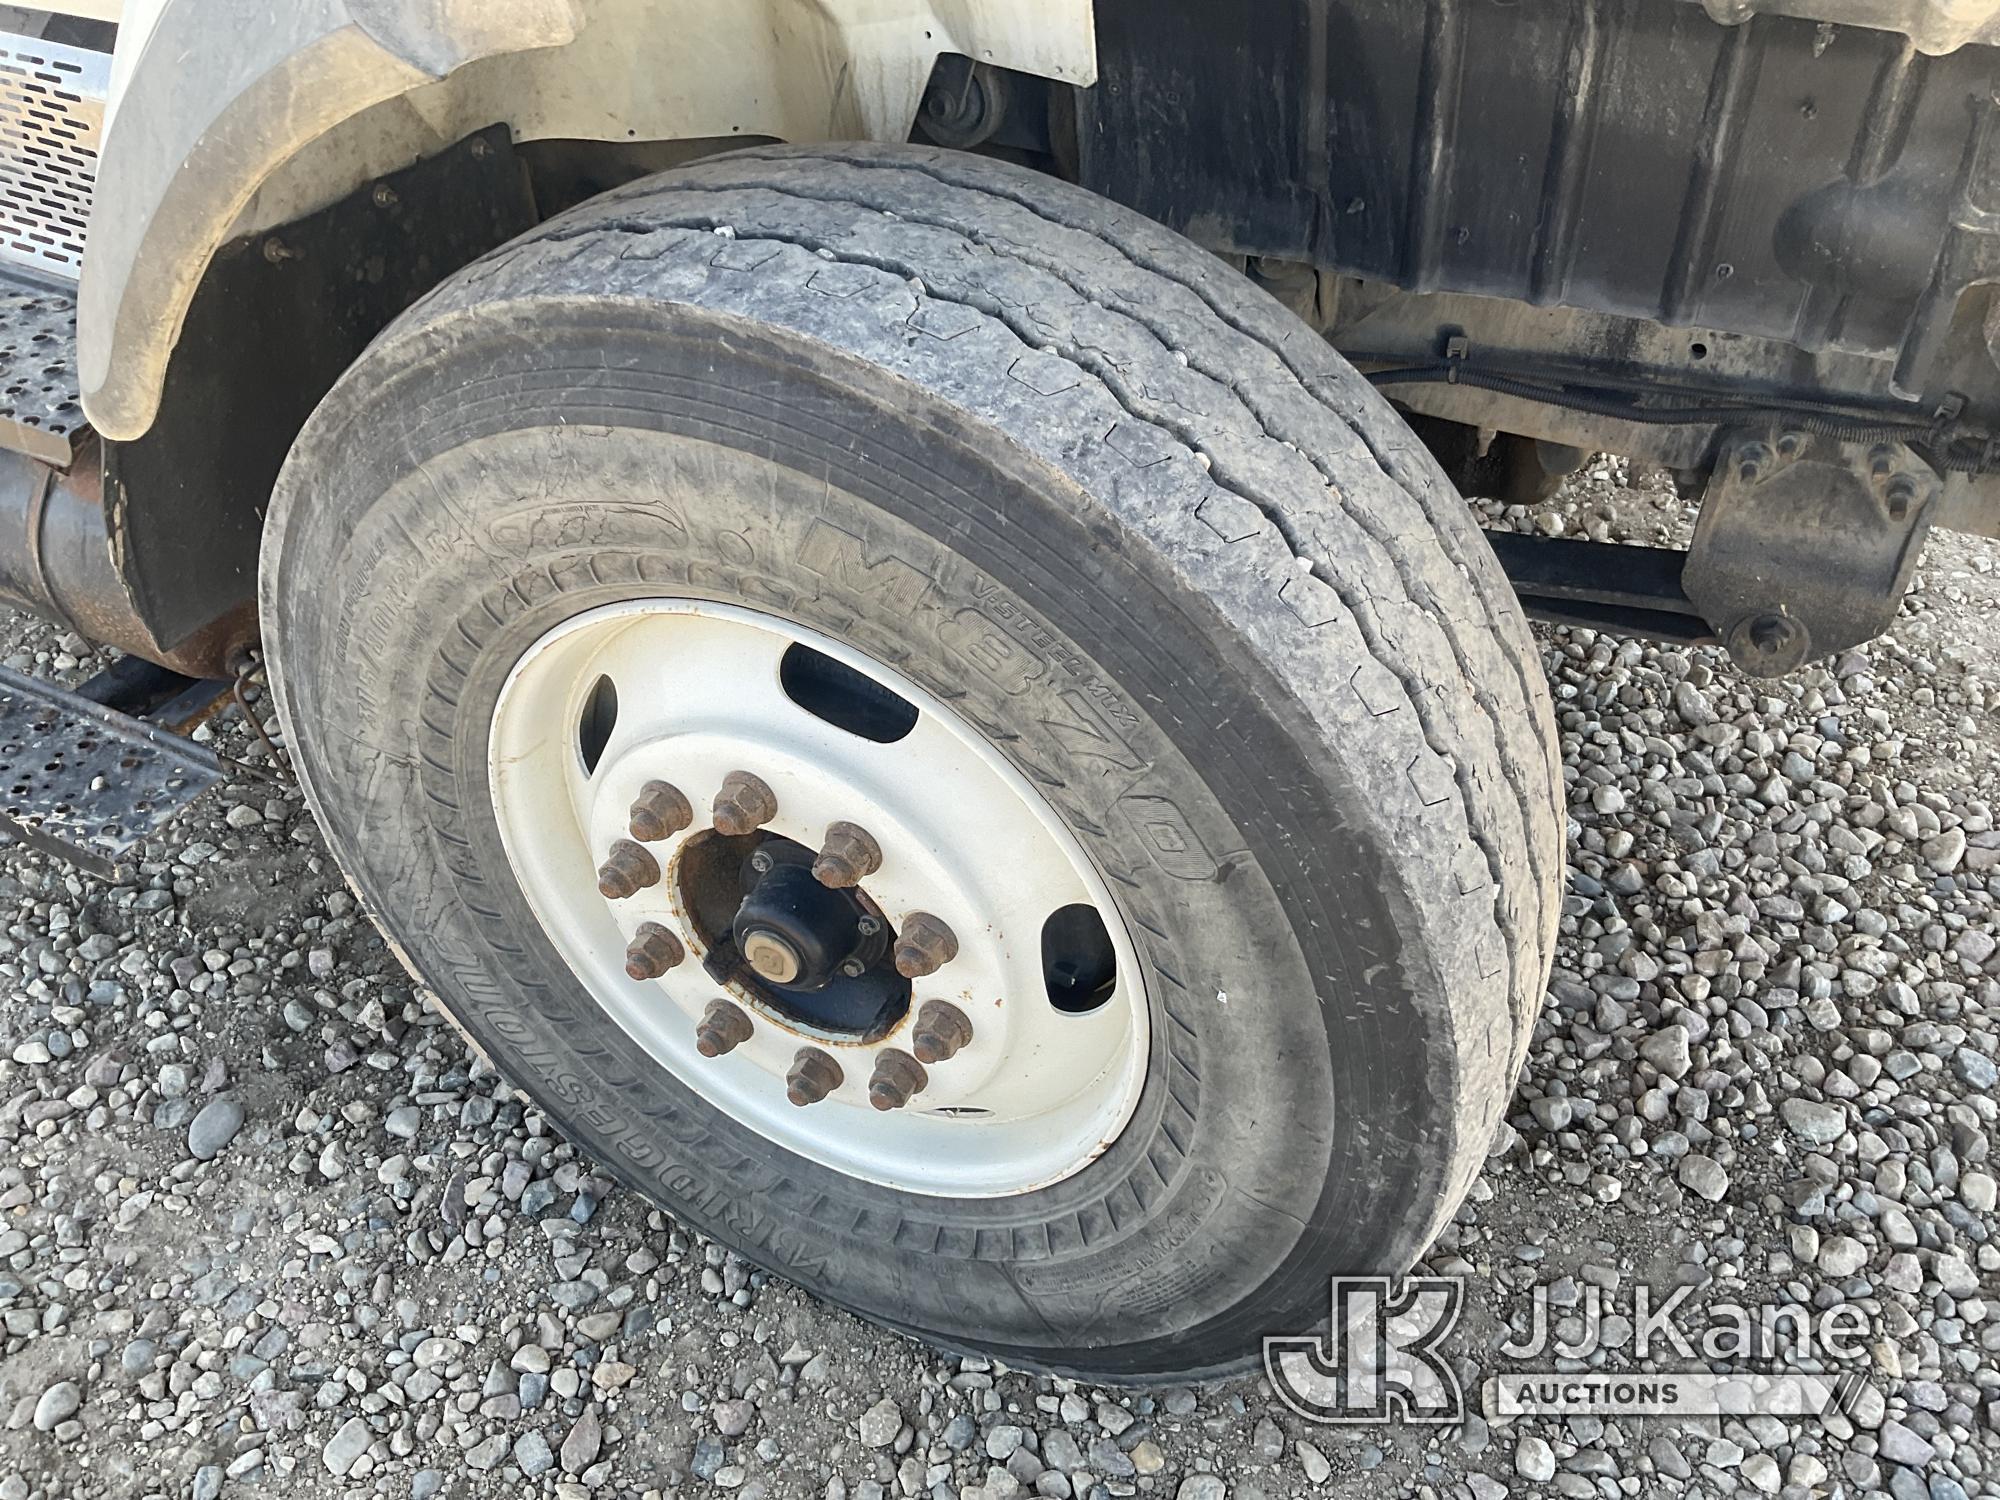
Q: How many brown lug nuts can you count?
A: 10